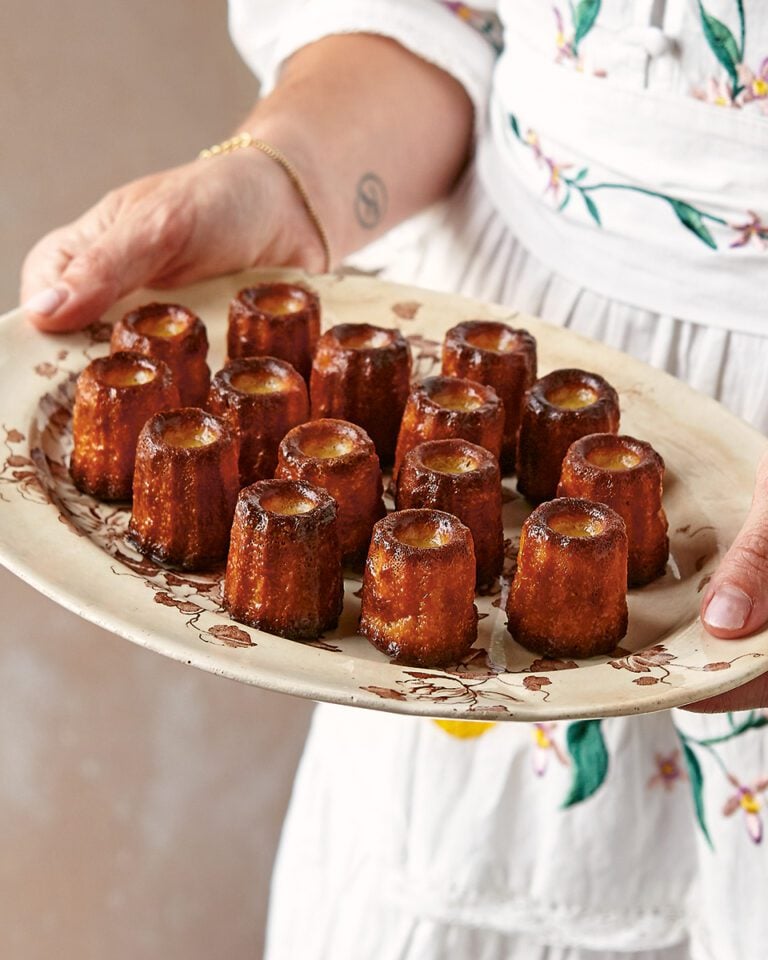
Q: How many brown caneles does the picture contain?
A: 15